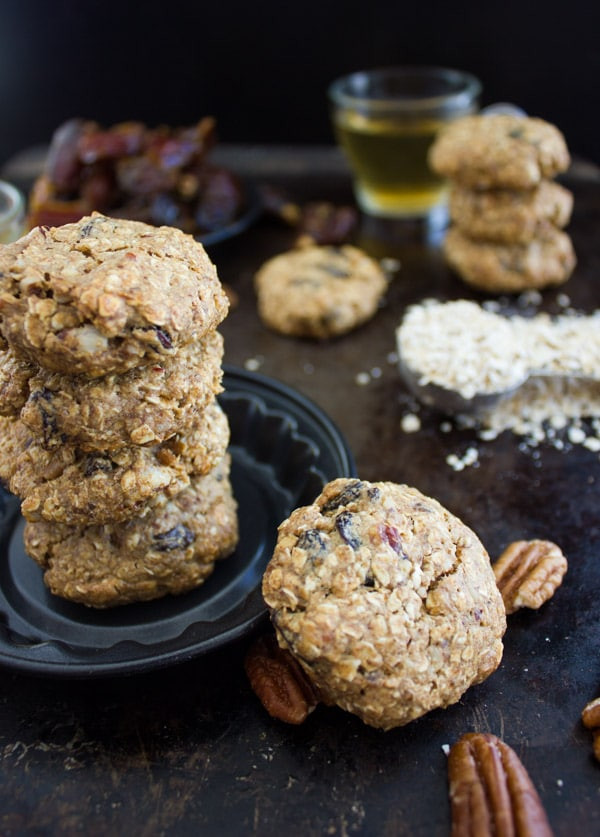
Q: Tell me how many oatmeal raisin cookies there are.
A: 9